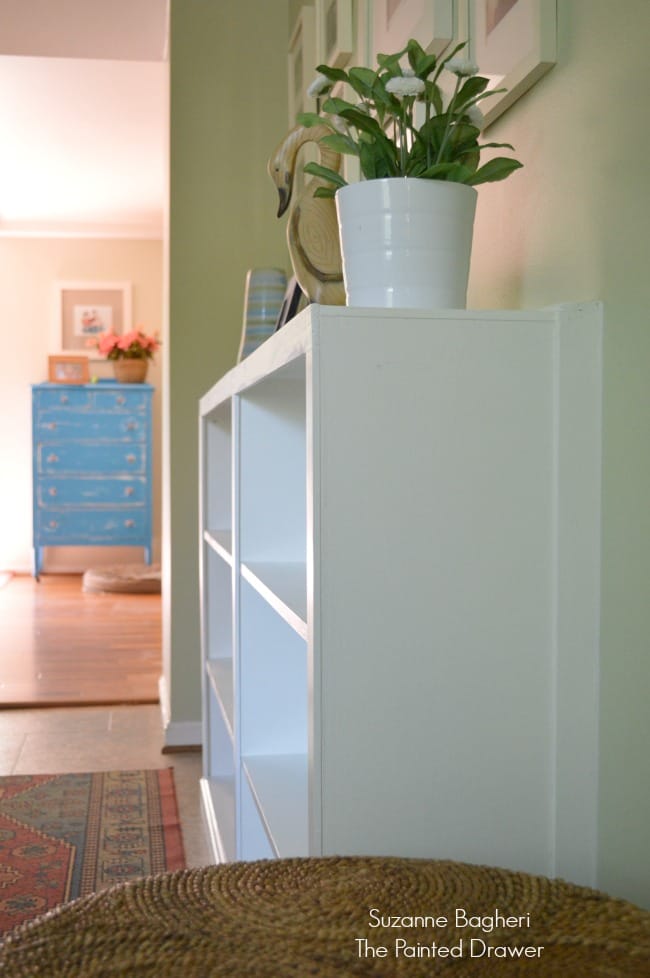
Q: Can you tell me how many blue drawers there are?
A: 6